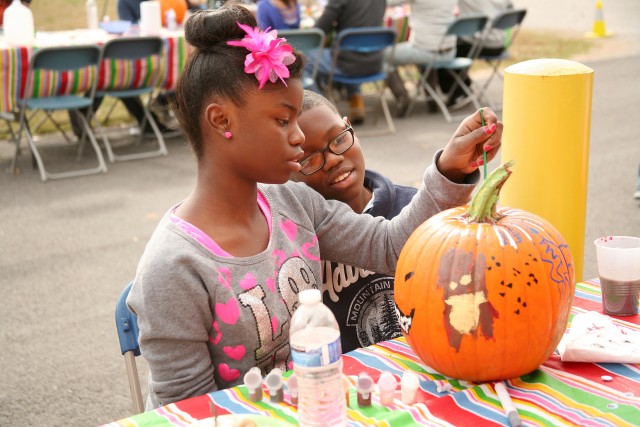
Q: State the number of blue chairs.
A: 7